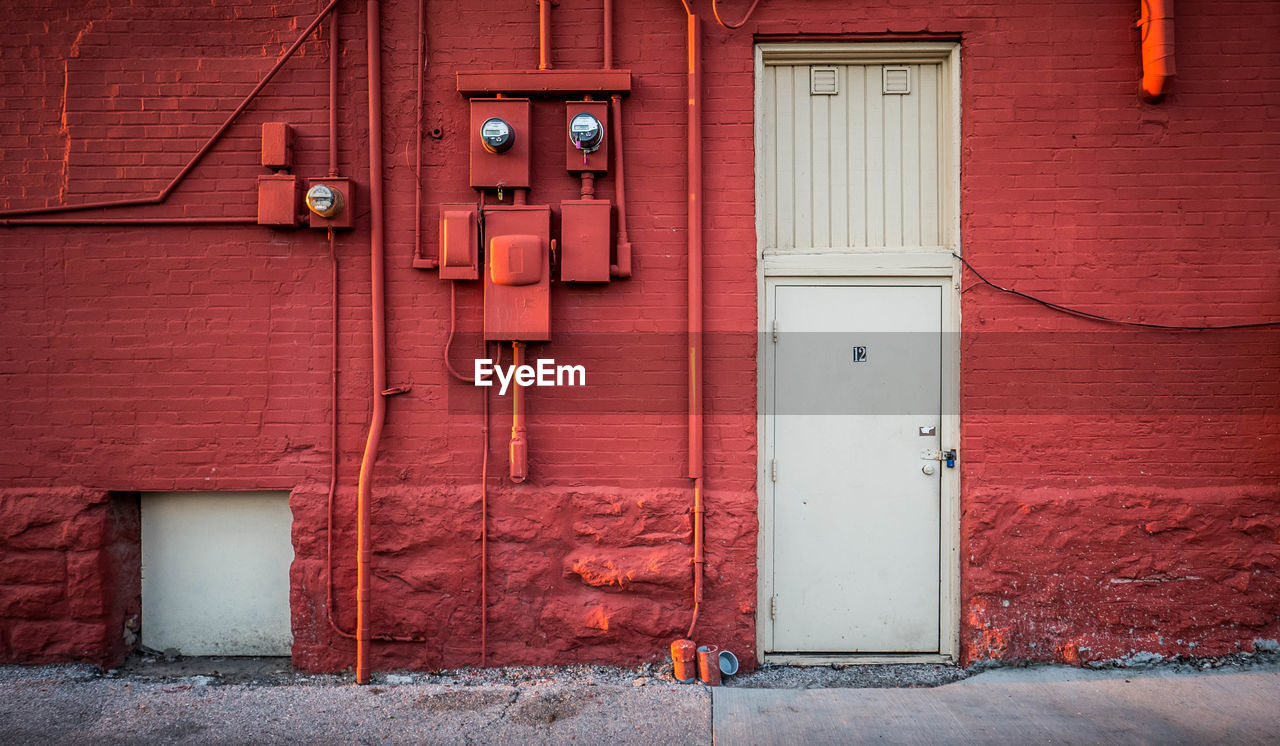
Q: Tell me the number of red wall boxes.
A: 8